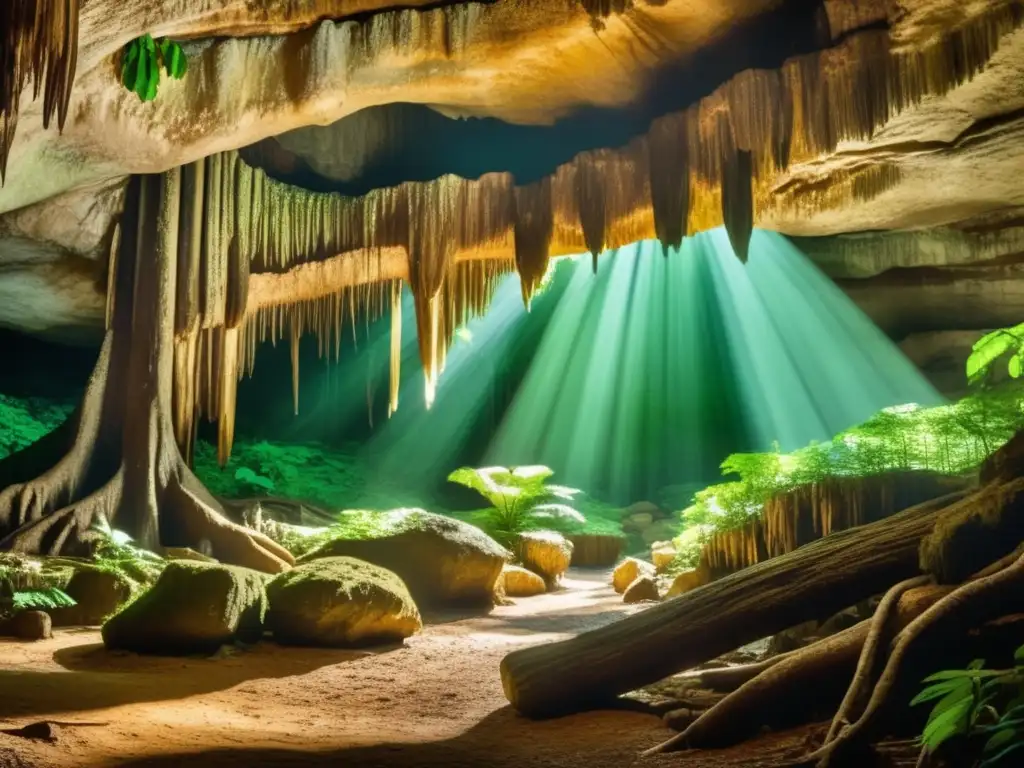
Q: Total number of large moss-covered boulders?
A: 3